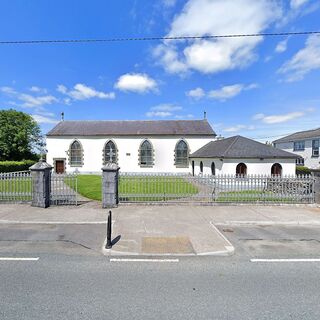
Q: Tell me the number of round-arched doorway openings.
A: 2